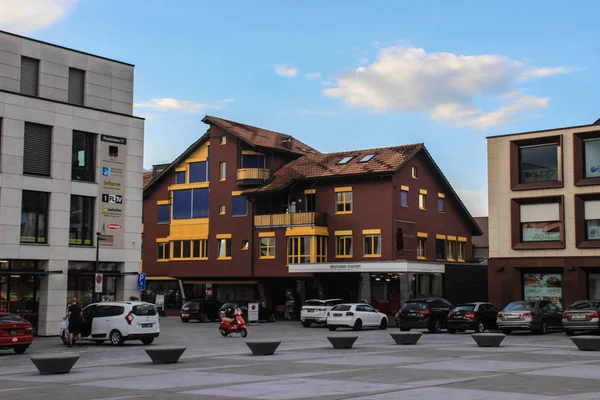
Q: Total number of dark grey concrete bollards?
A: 7